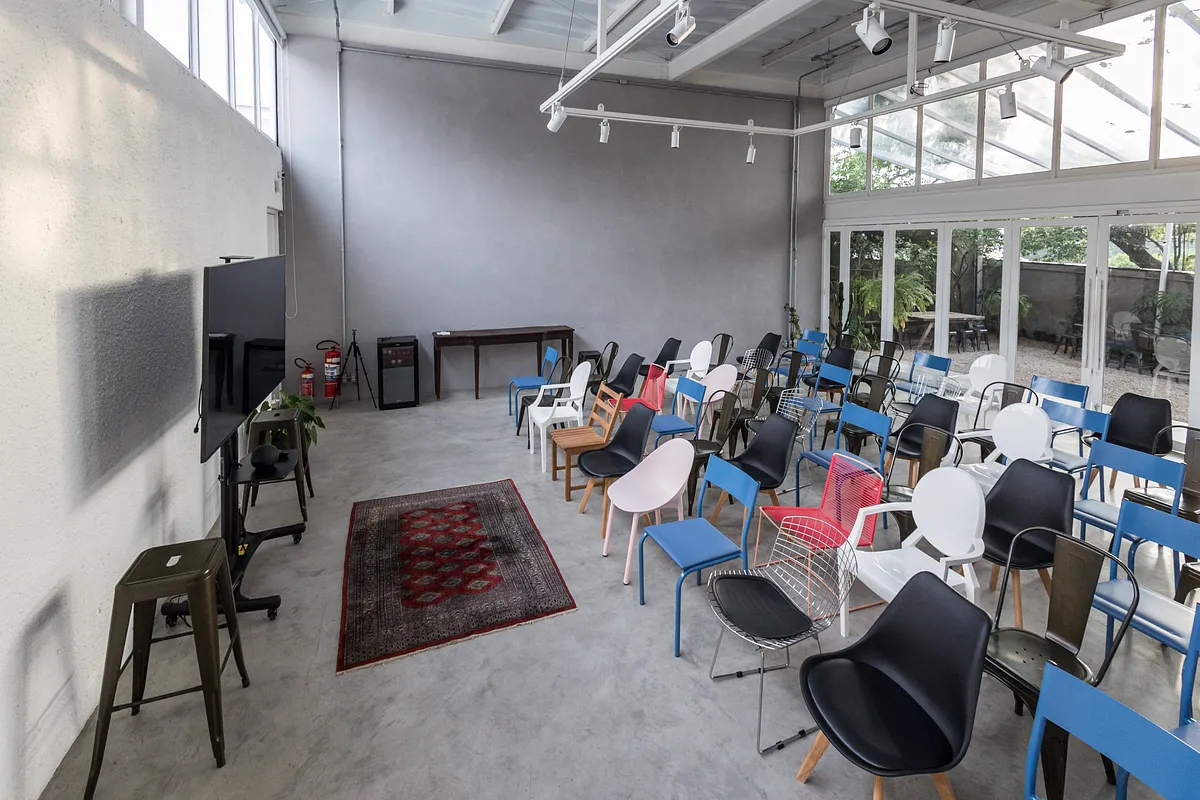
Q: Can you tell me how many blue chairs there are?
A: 14